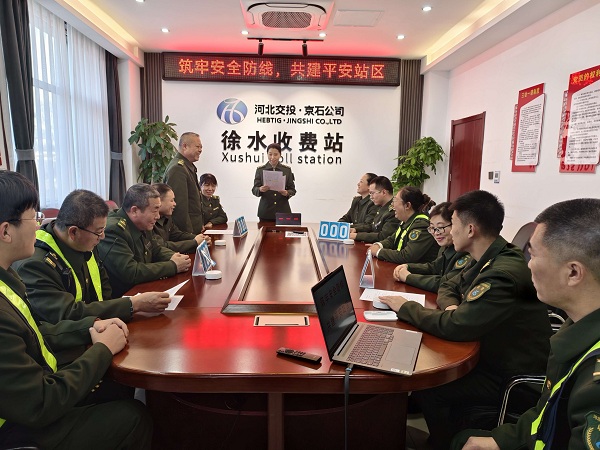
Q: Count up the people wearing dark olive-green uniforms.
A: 13